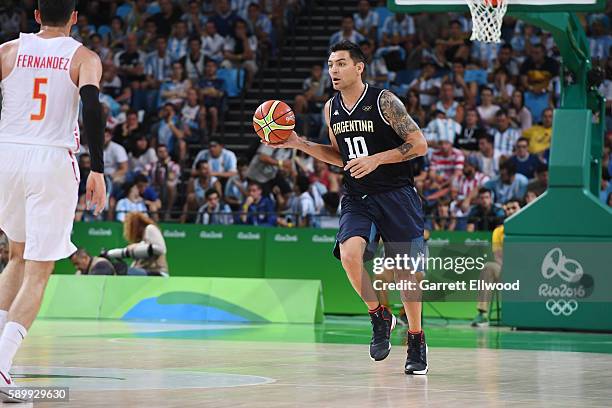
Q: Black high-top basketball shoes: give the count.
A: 2